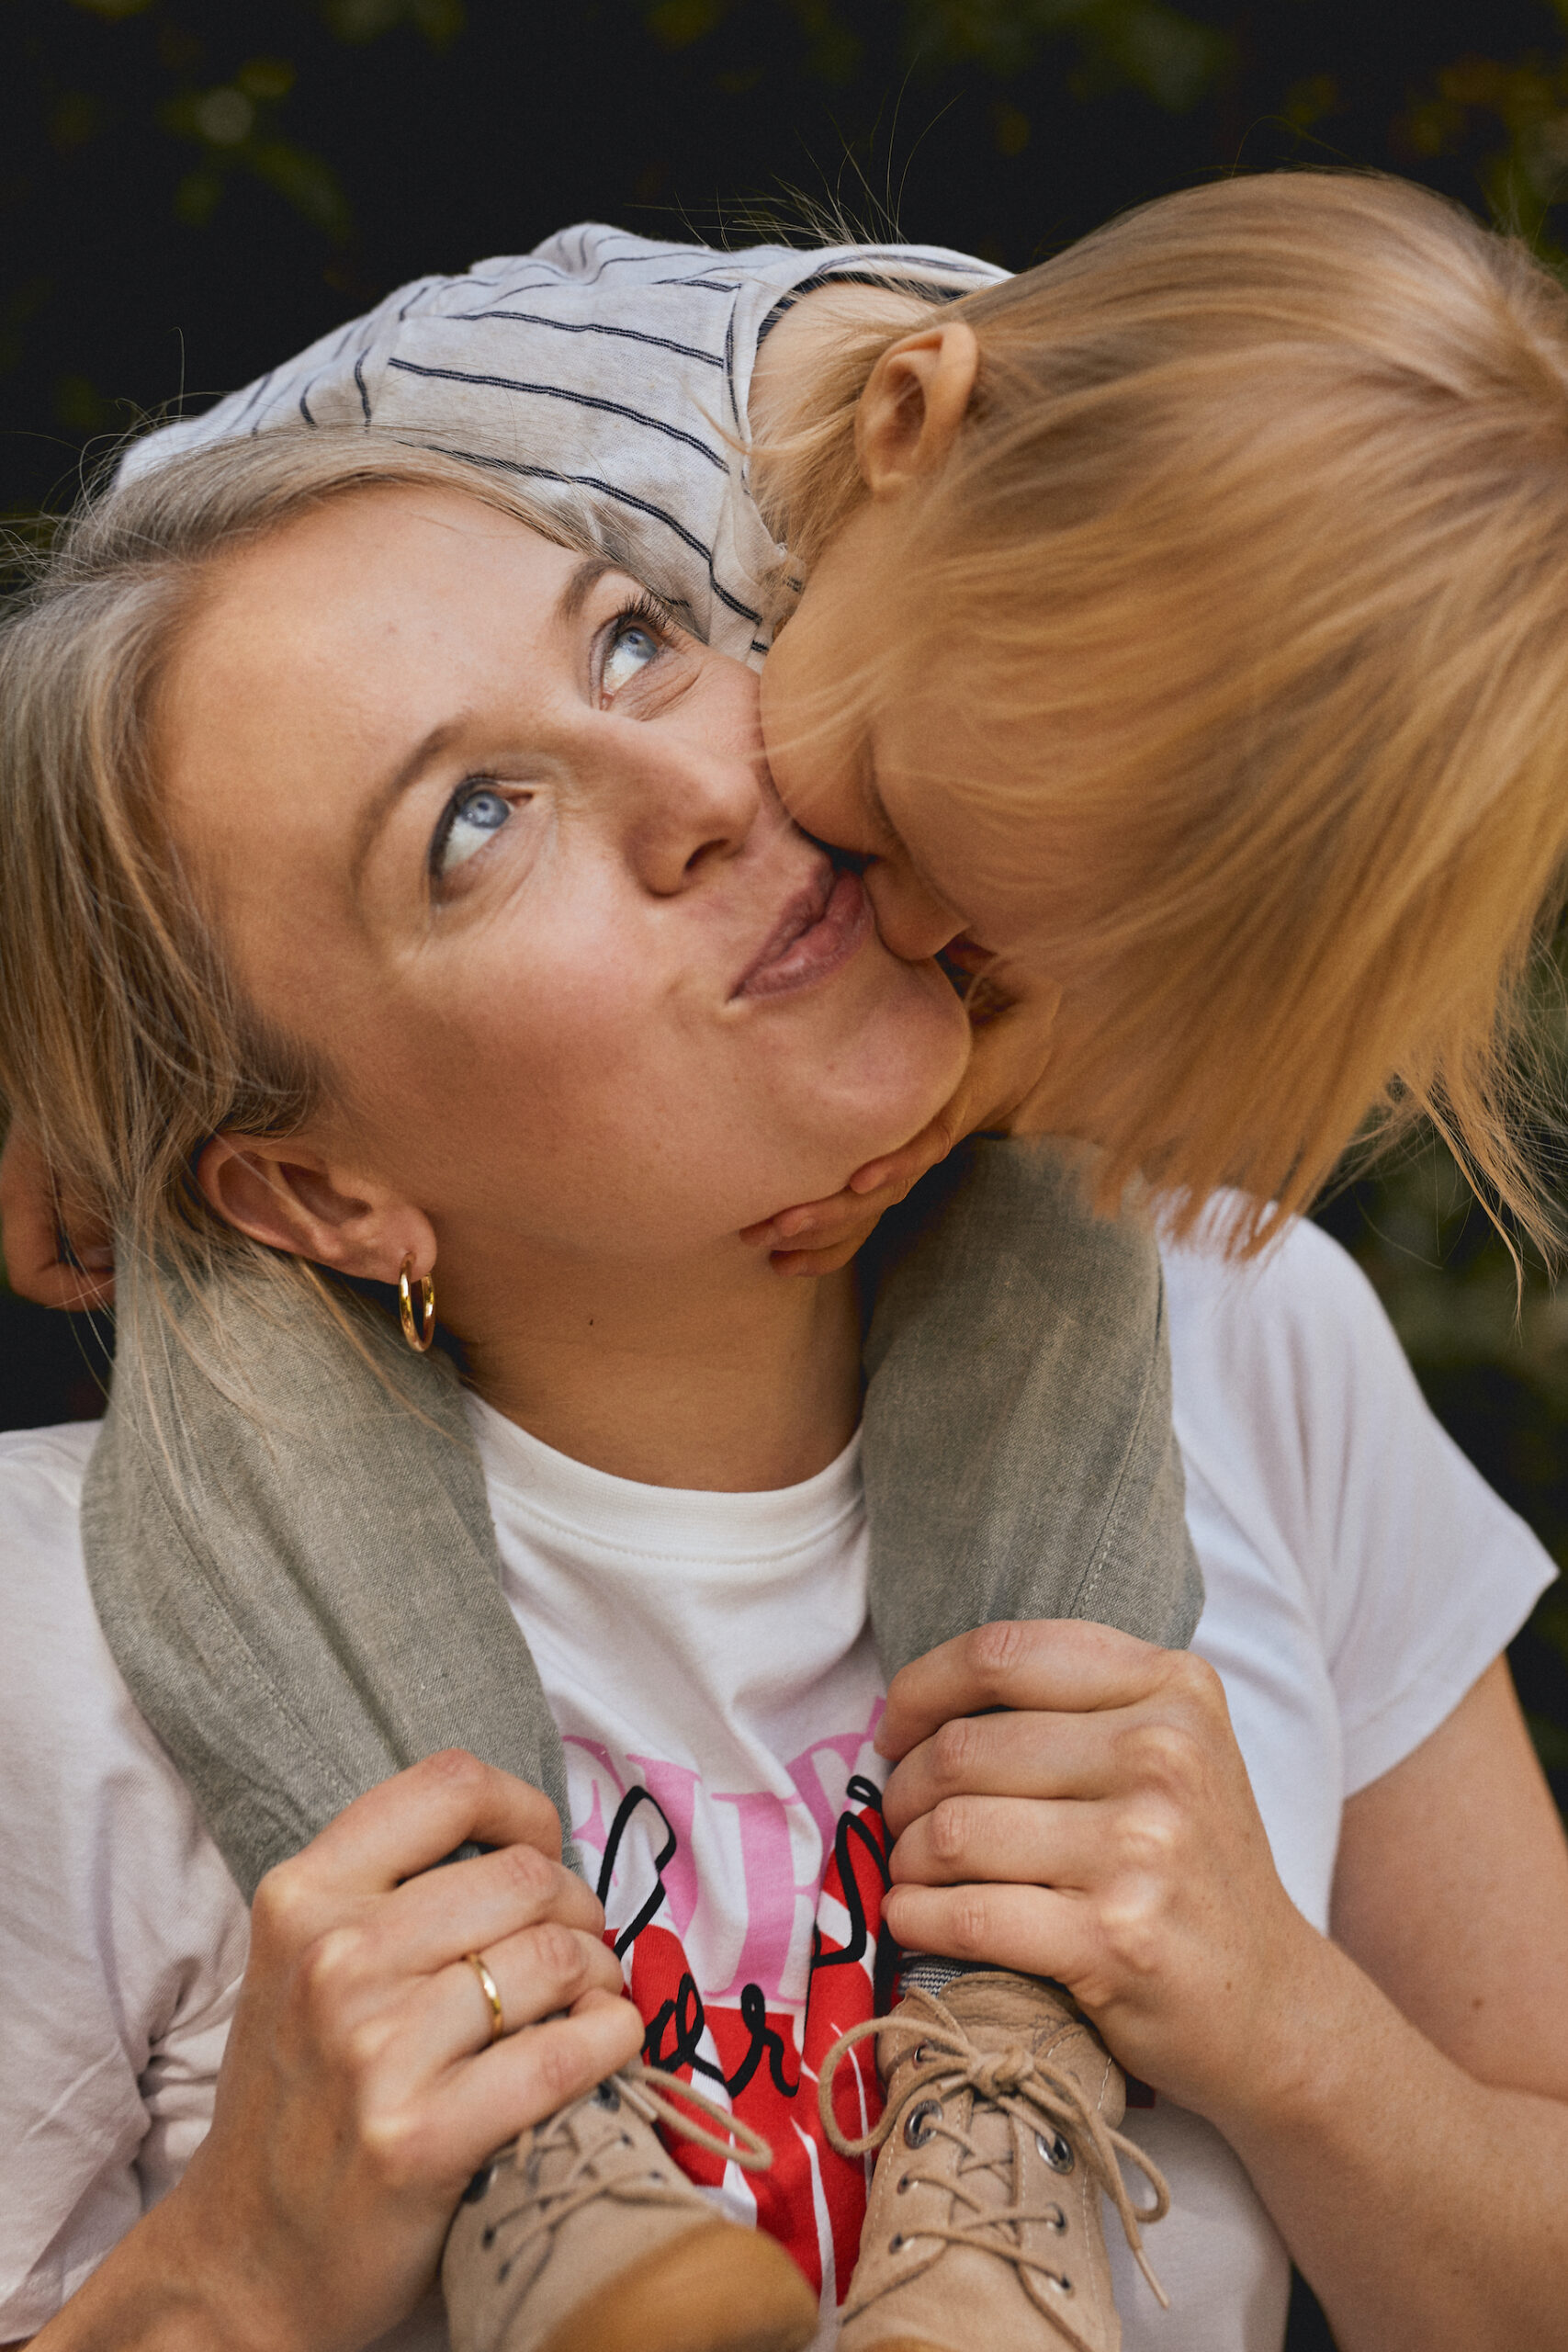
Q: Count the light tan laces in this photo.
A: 2